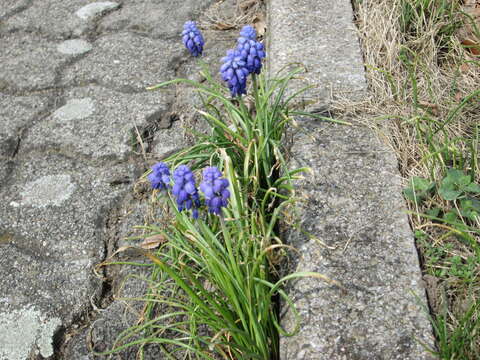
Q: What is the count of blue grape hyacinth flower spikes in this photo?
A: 6